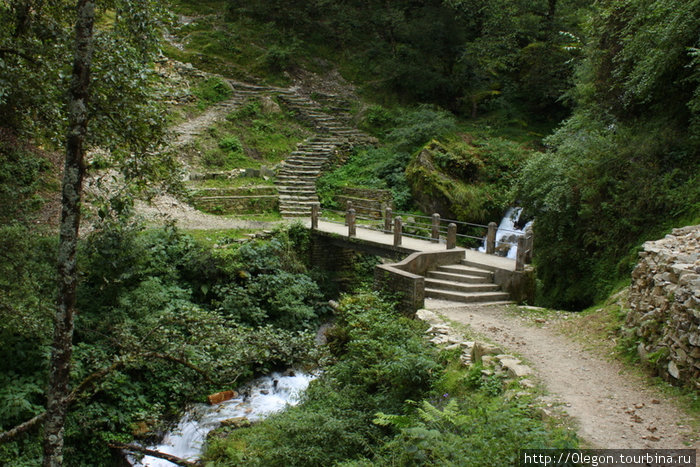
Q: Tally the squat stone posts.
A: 10